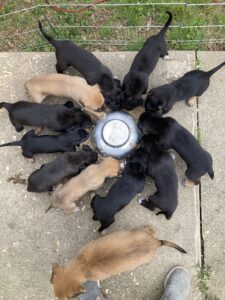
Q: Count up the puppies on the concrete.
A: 12